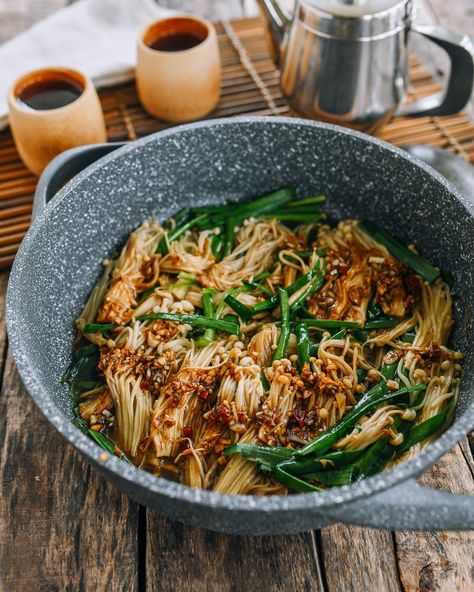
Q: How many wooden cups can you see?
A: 2